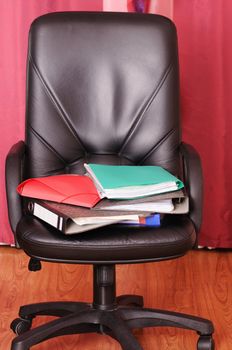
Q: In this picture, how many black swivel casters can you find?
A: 2